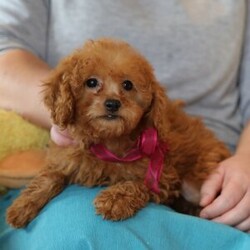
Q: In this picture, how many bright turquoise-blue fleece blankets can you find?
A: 1